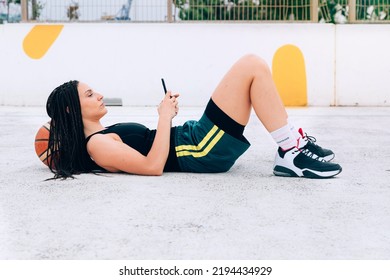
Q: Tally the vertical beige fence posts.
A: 4